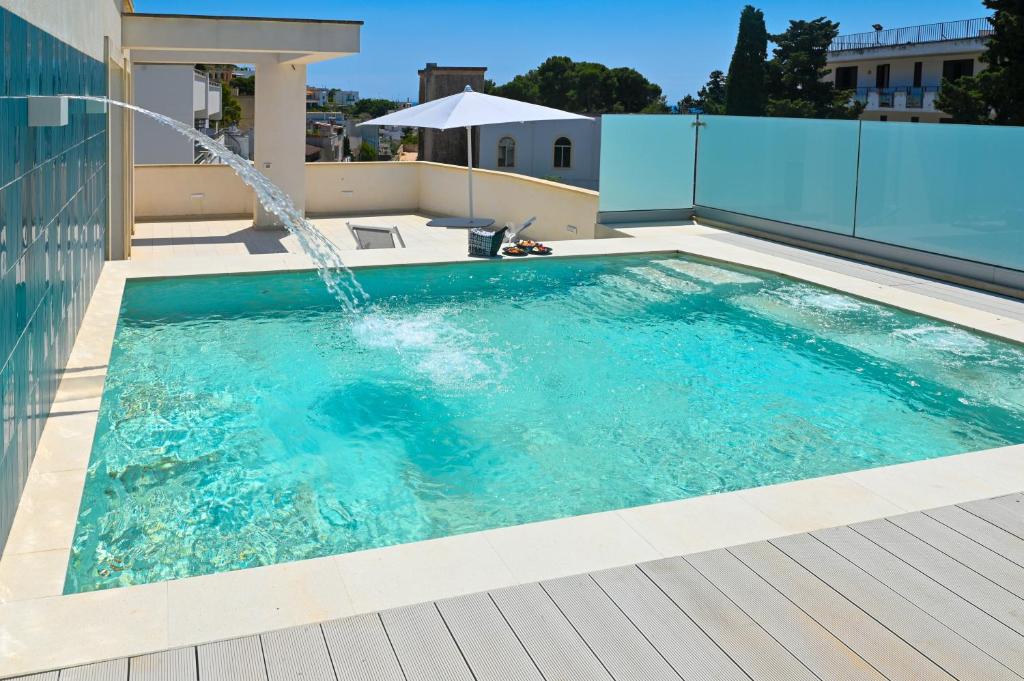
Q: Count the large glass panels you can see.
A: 3